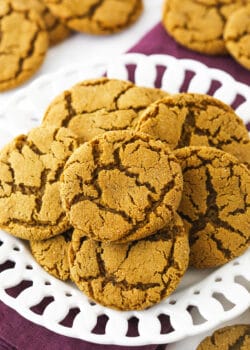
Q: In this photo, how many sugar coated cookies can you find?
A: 13